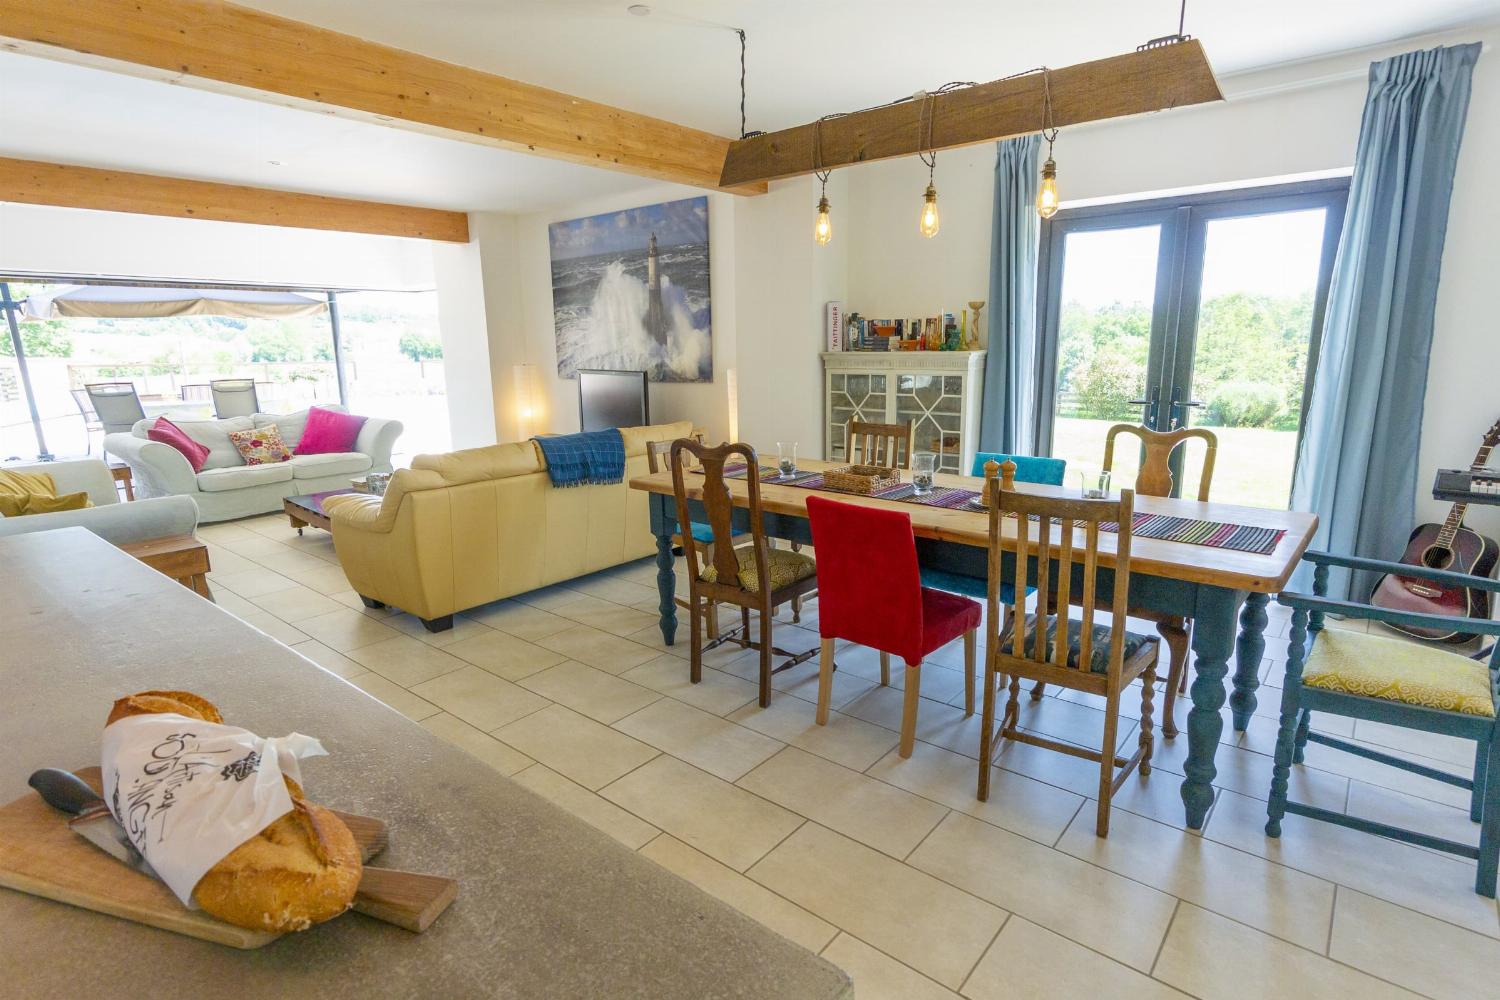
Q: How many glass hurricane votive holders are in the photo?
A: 3